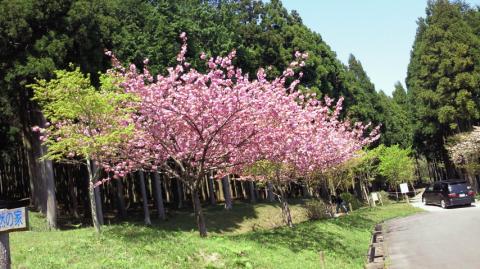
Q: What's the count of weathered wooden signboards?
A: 1